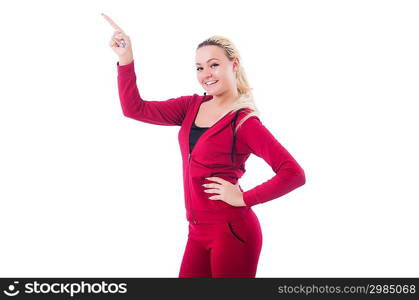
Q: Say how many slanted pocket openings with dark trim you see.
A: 1